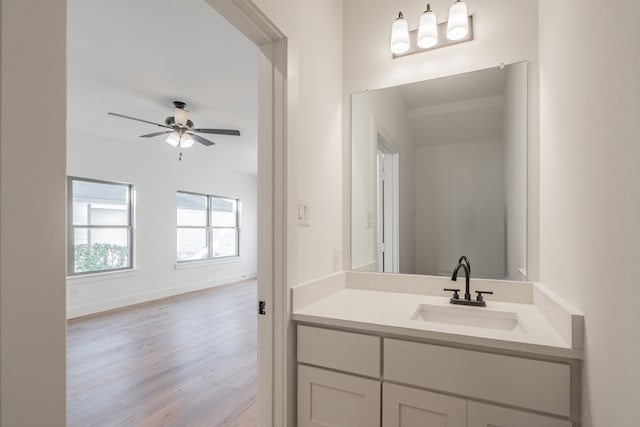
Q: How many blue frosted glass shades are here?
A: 0